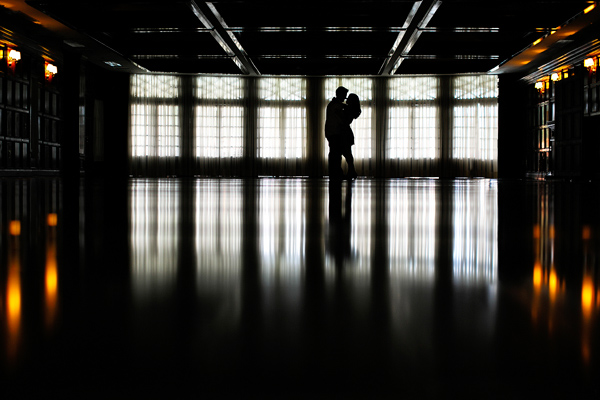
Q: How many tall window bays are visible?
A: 6